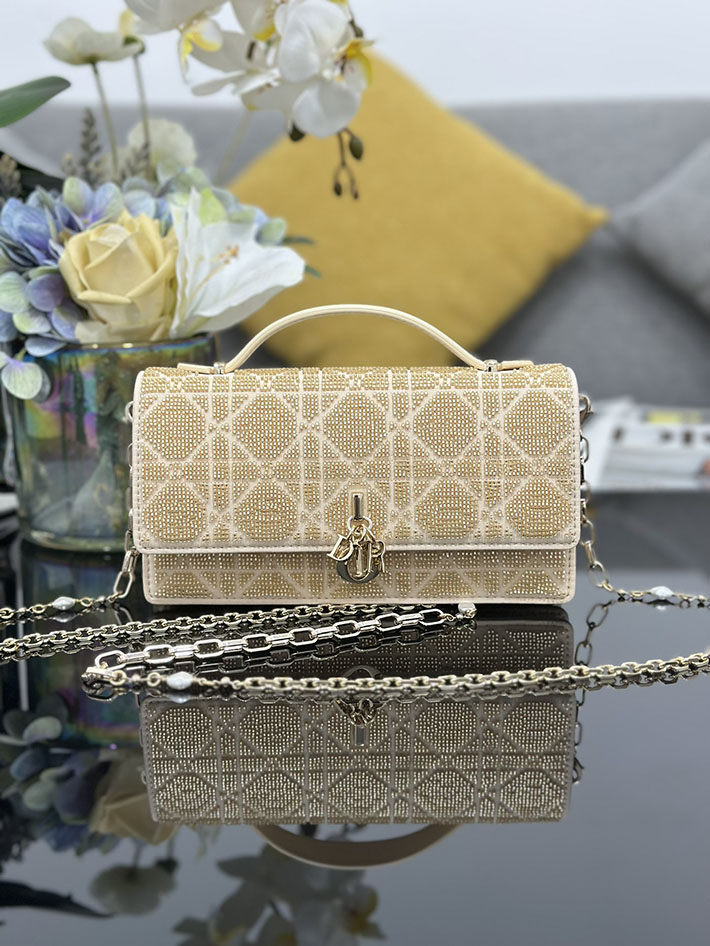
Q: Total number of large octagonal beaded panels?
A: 10